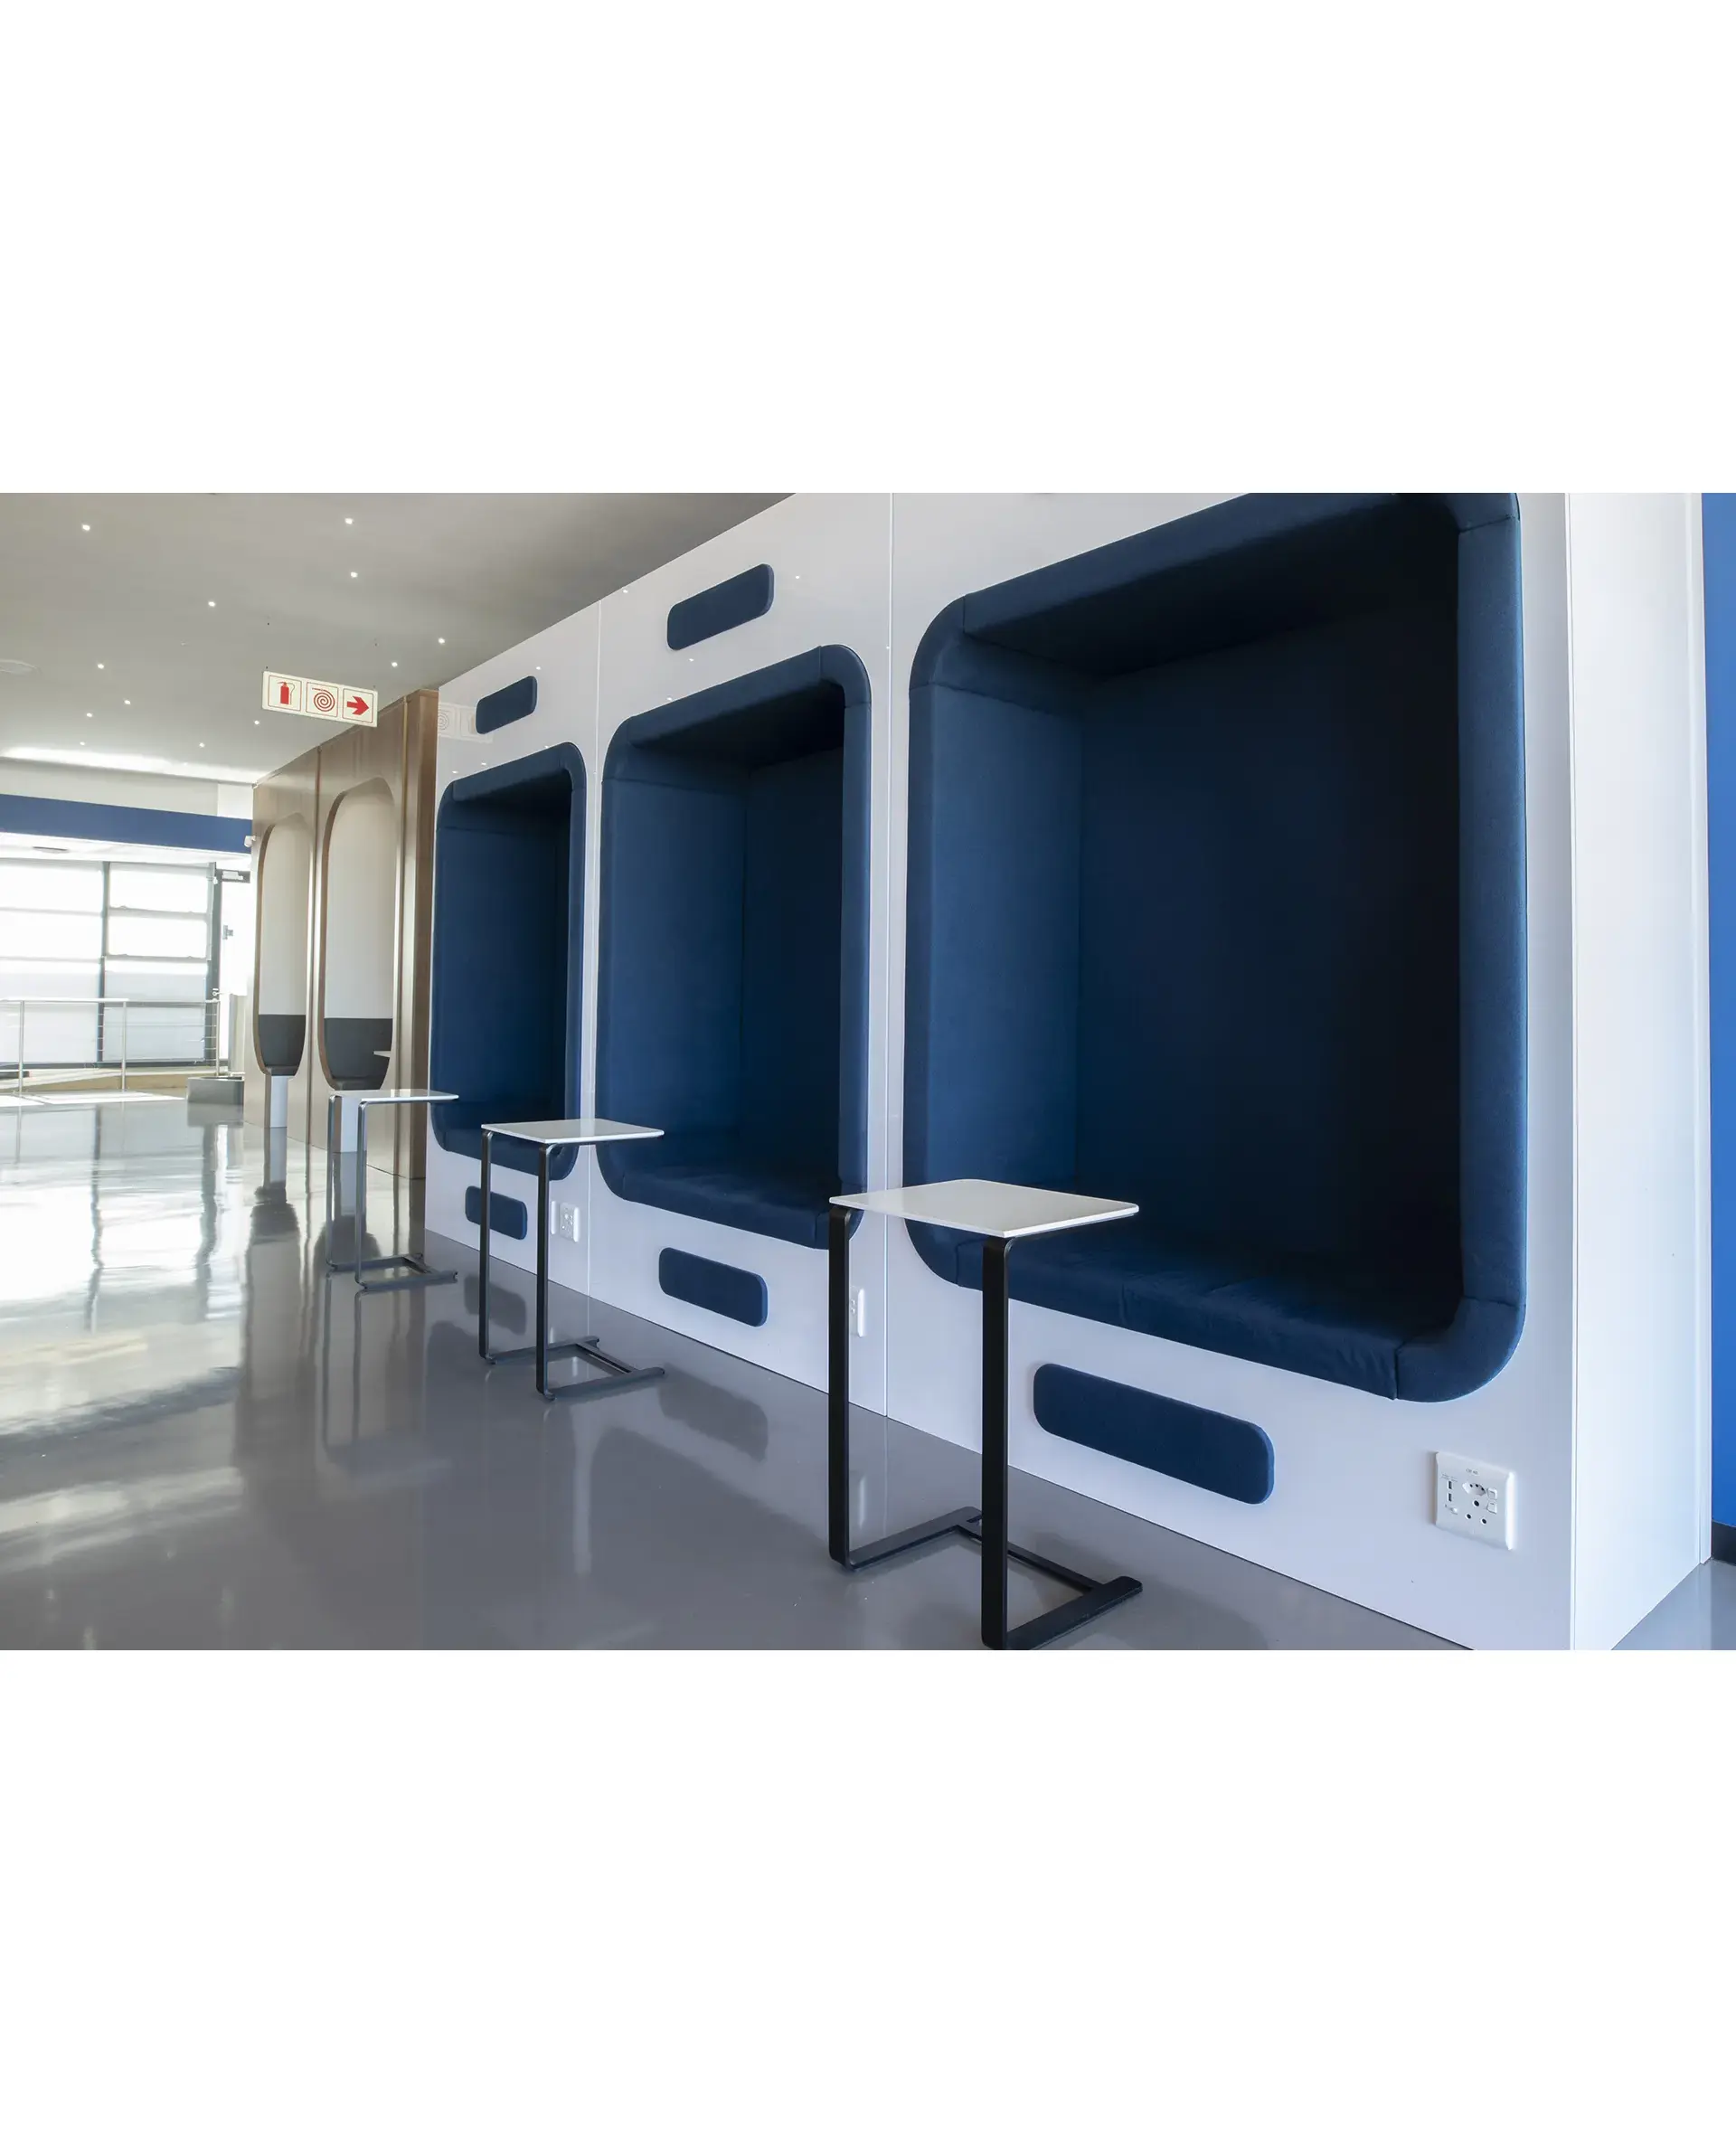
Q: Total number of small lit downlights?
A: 12